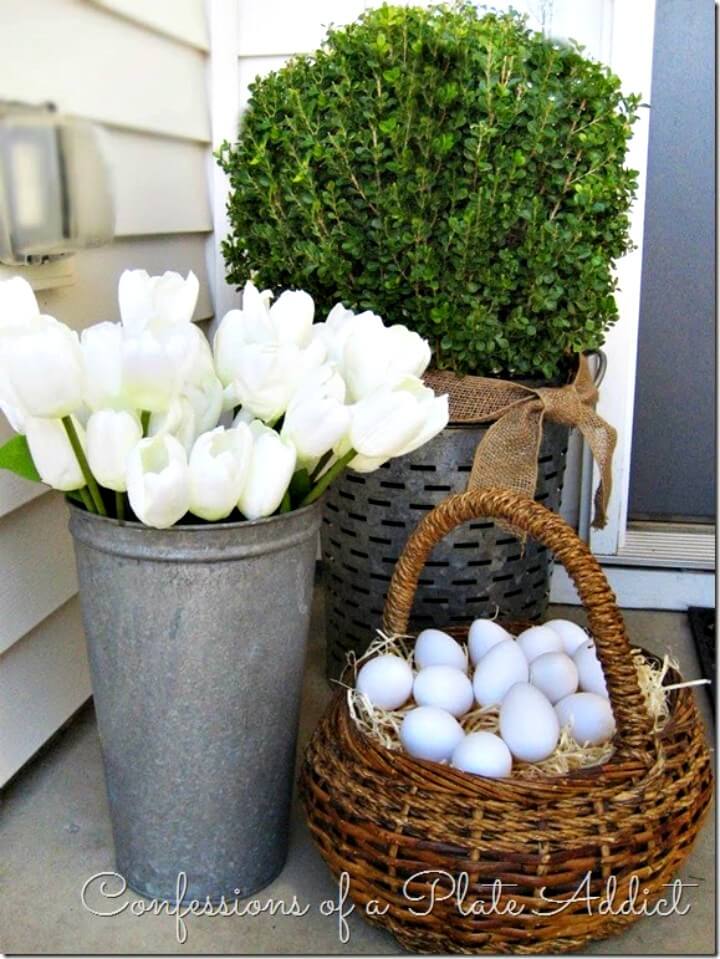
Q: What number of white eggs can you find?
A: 13